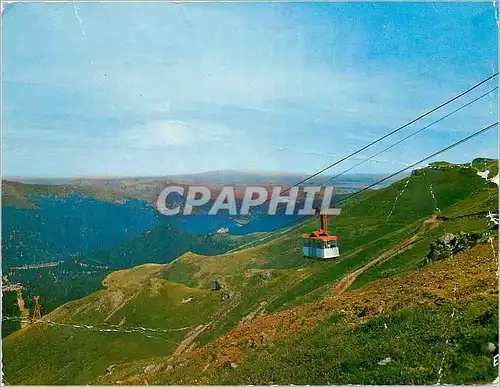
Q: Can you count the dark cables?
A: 3